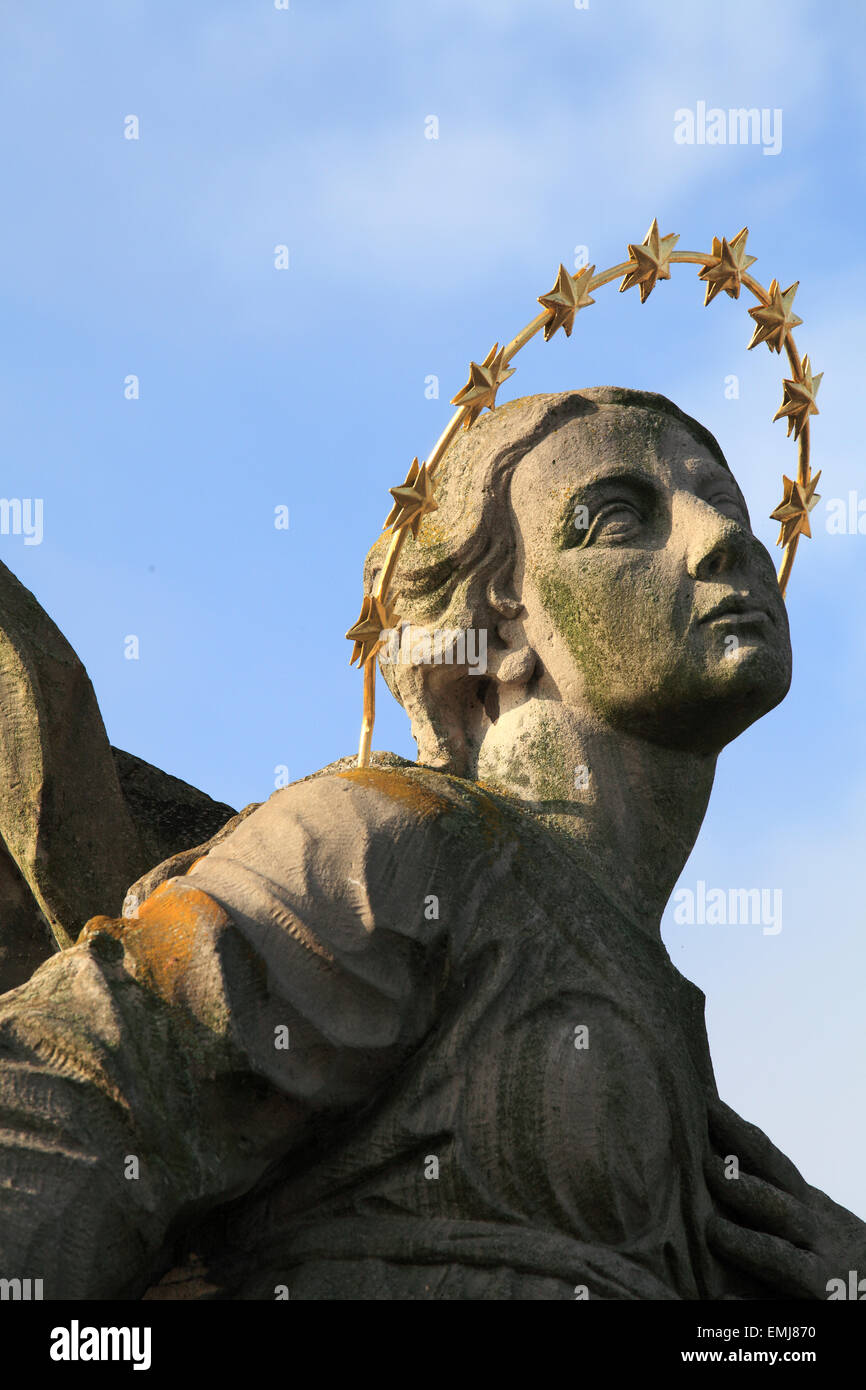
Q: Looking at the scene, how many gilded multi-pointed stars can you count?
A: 9